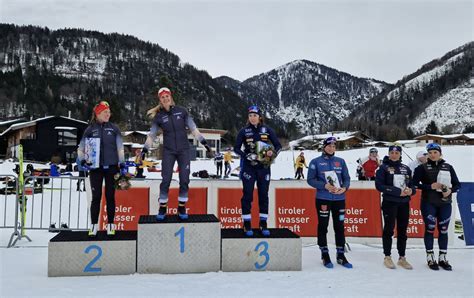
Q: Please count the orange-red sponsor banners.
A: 6